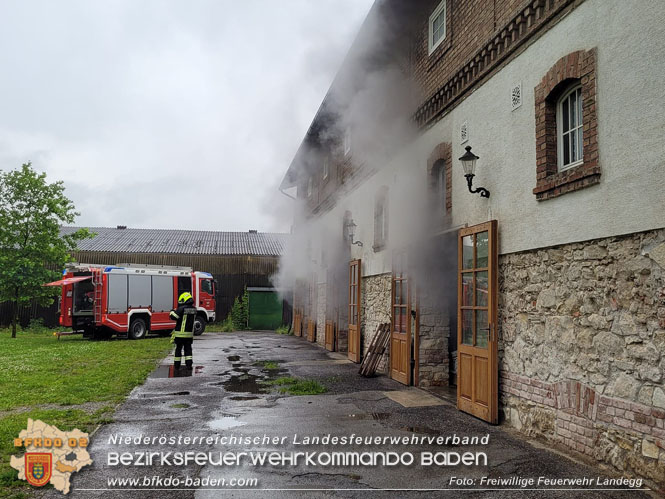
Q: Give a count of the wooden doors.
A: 6